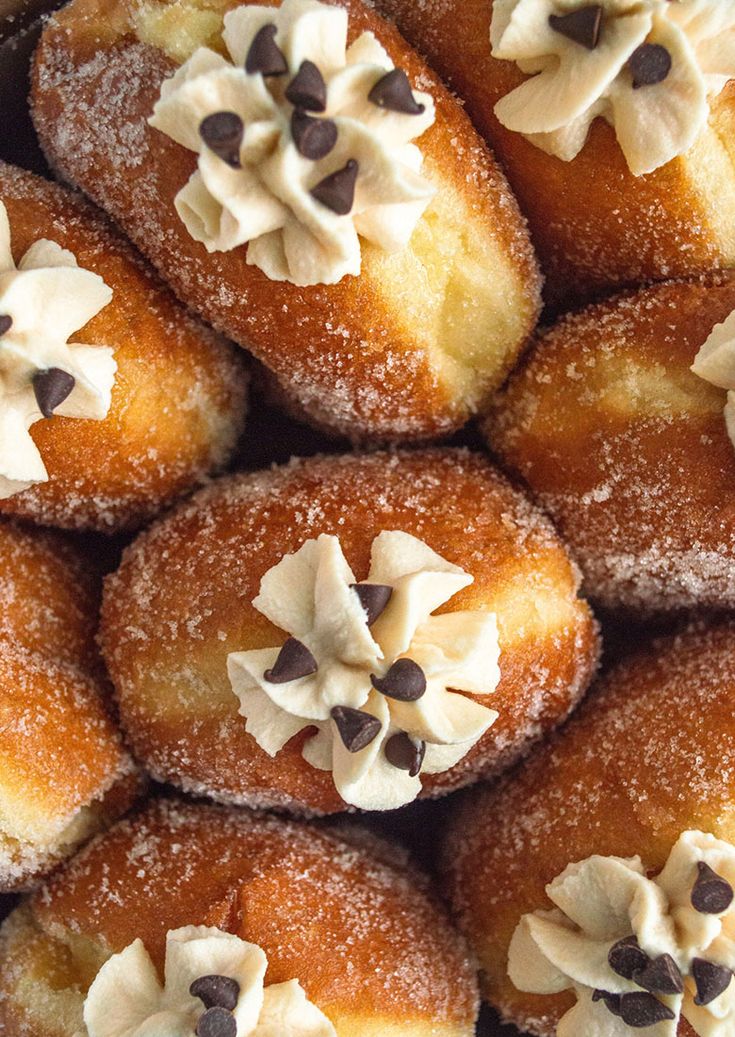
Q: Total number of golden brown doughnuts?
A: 8